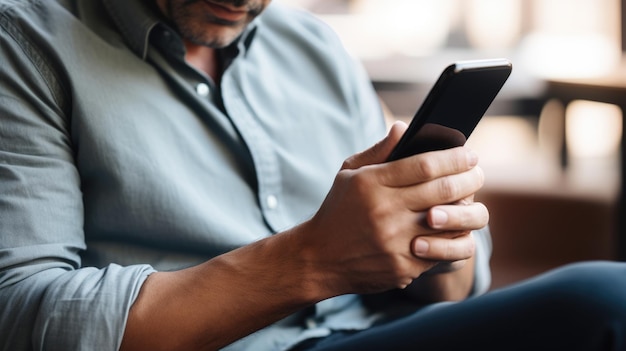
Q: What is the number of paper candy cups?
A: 0